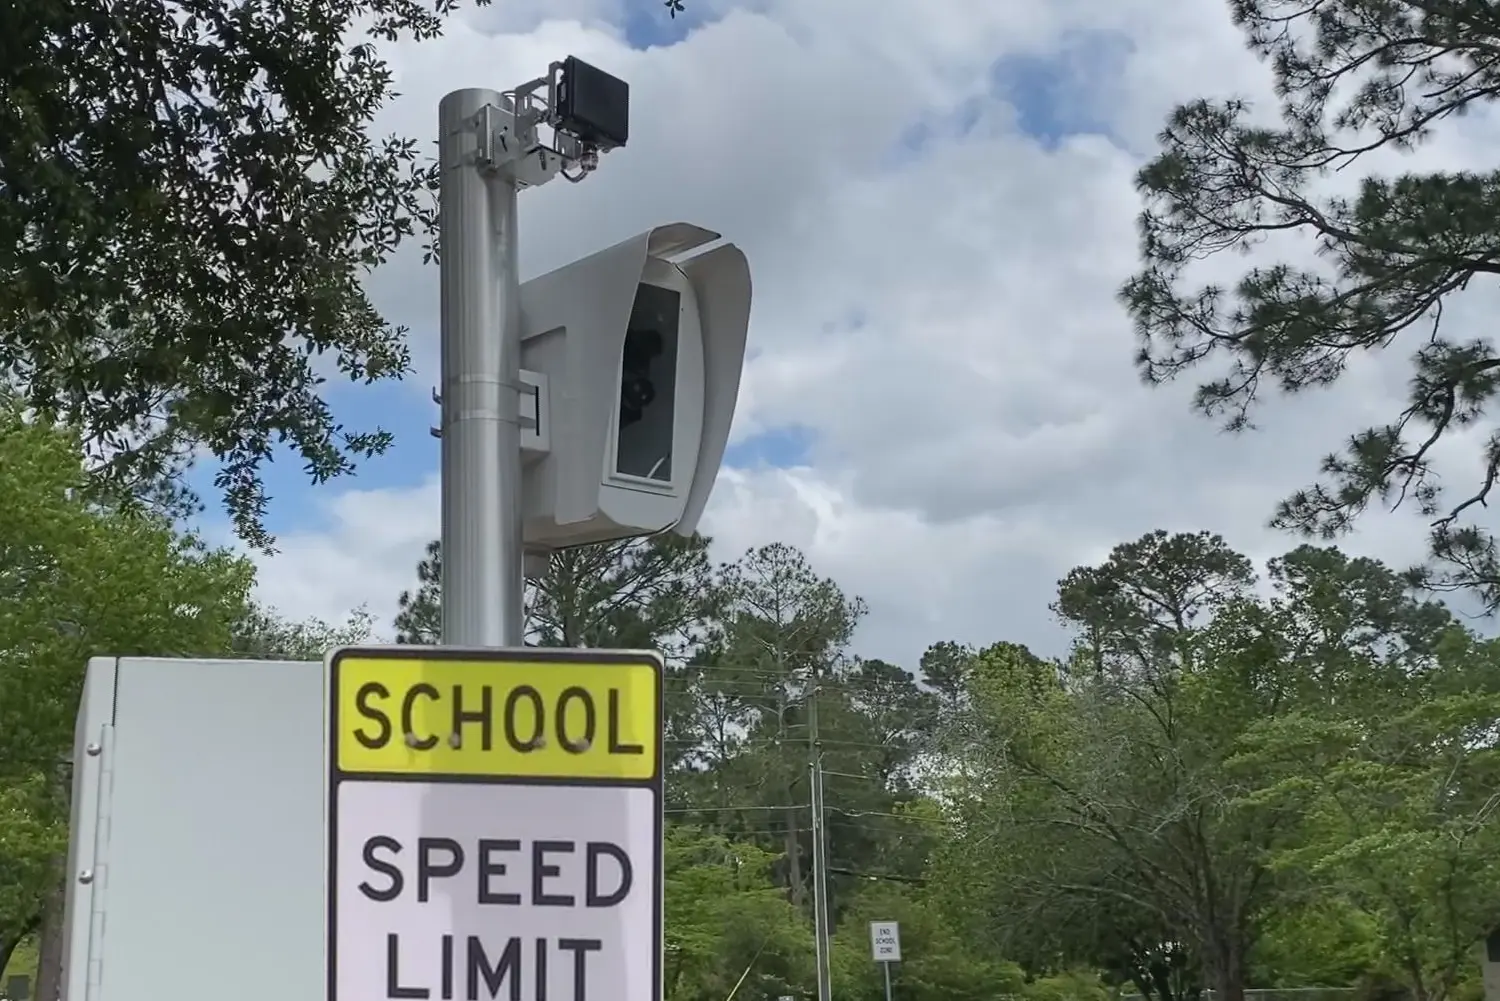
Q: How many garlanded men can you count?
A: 0